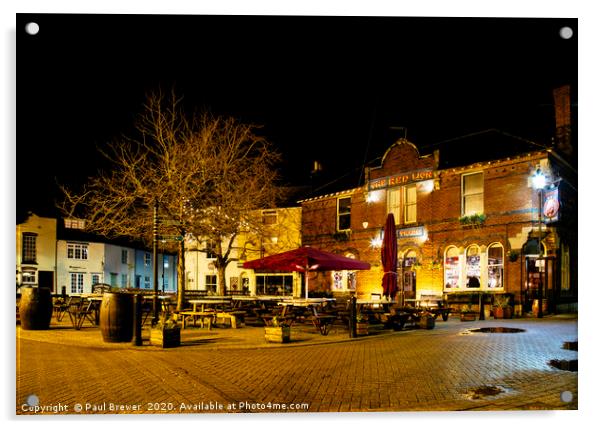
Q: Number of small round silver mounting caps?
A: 4